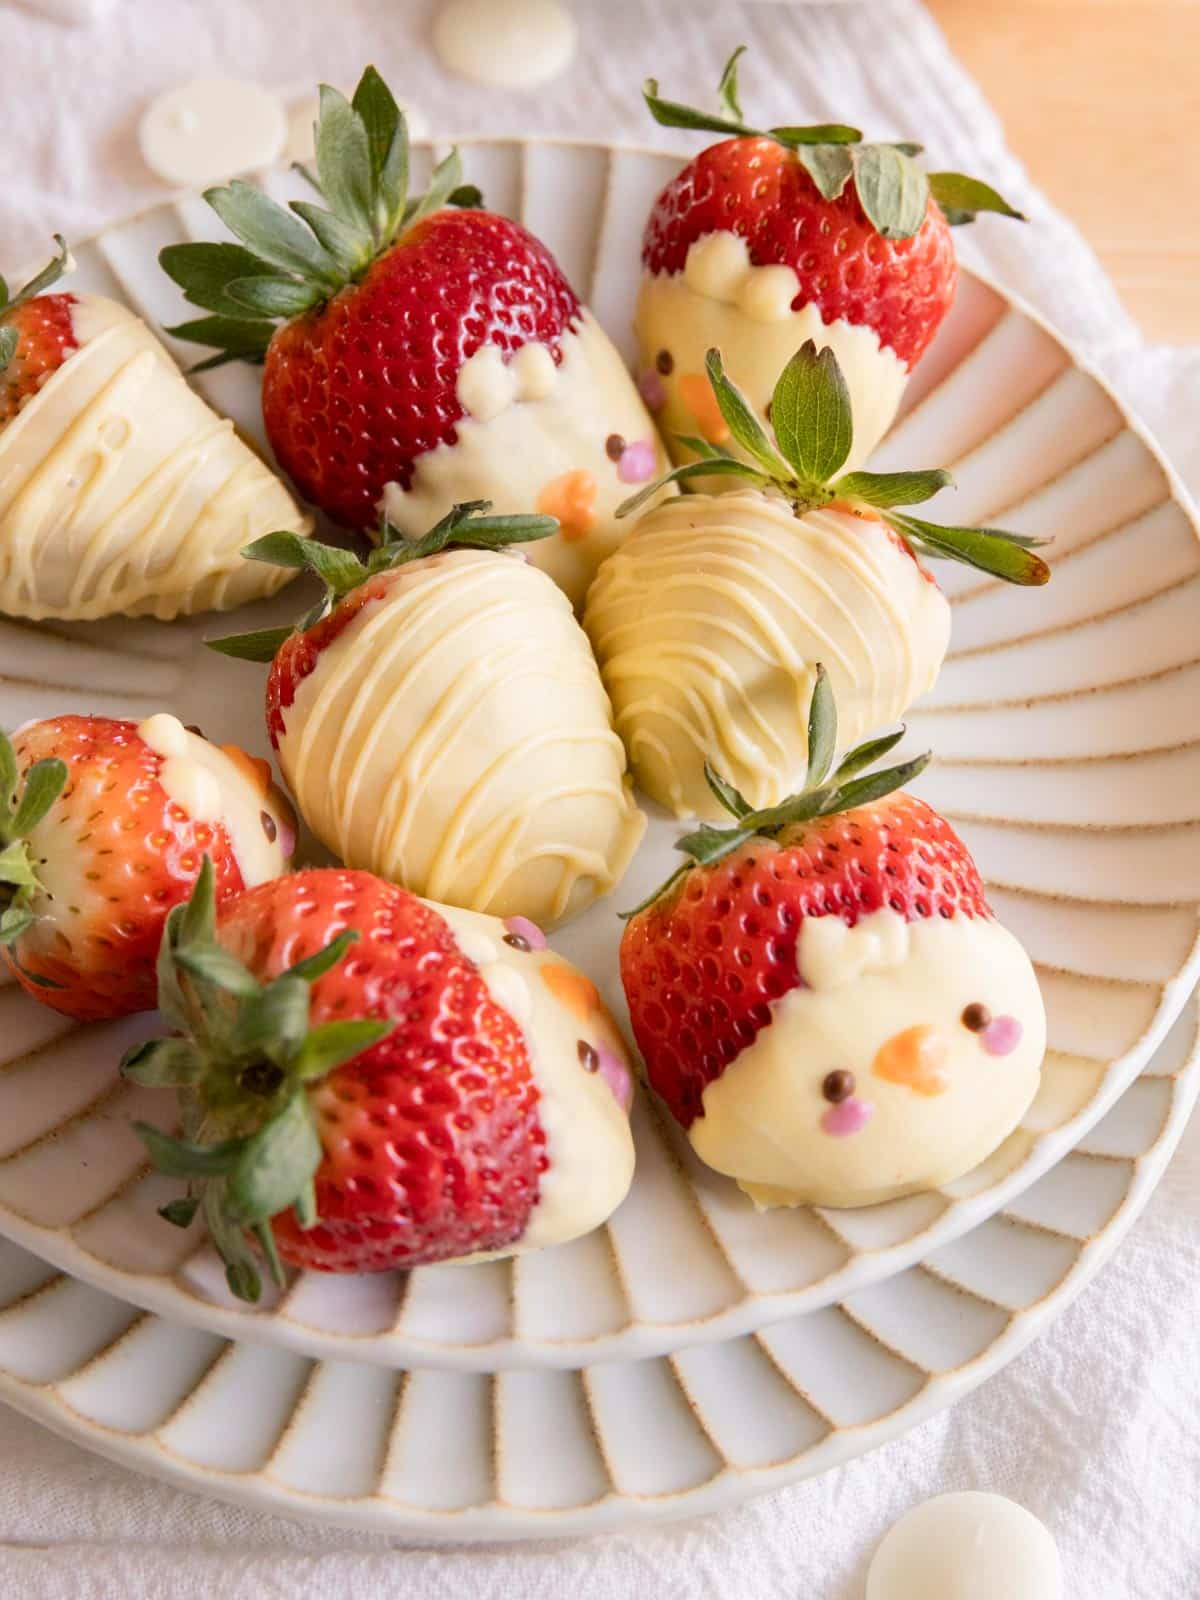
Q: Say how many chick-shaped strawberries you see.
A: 5